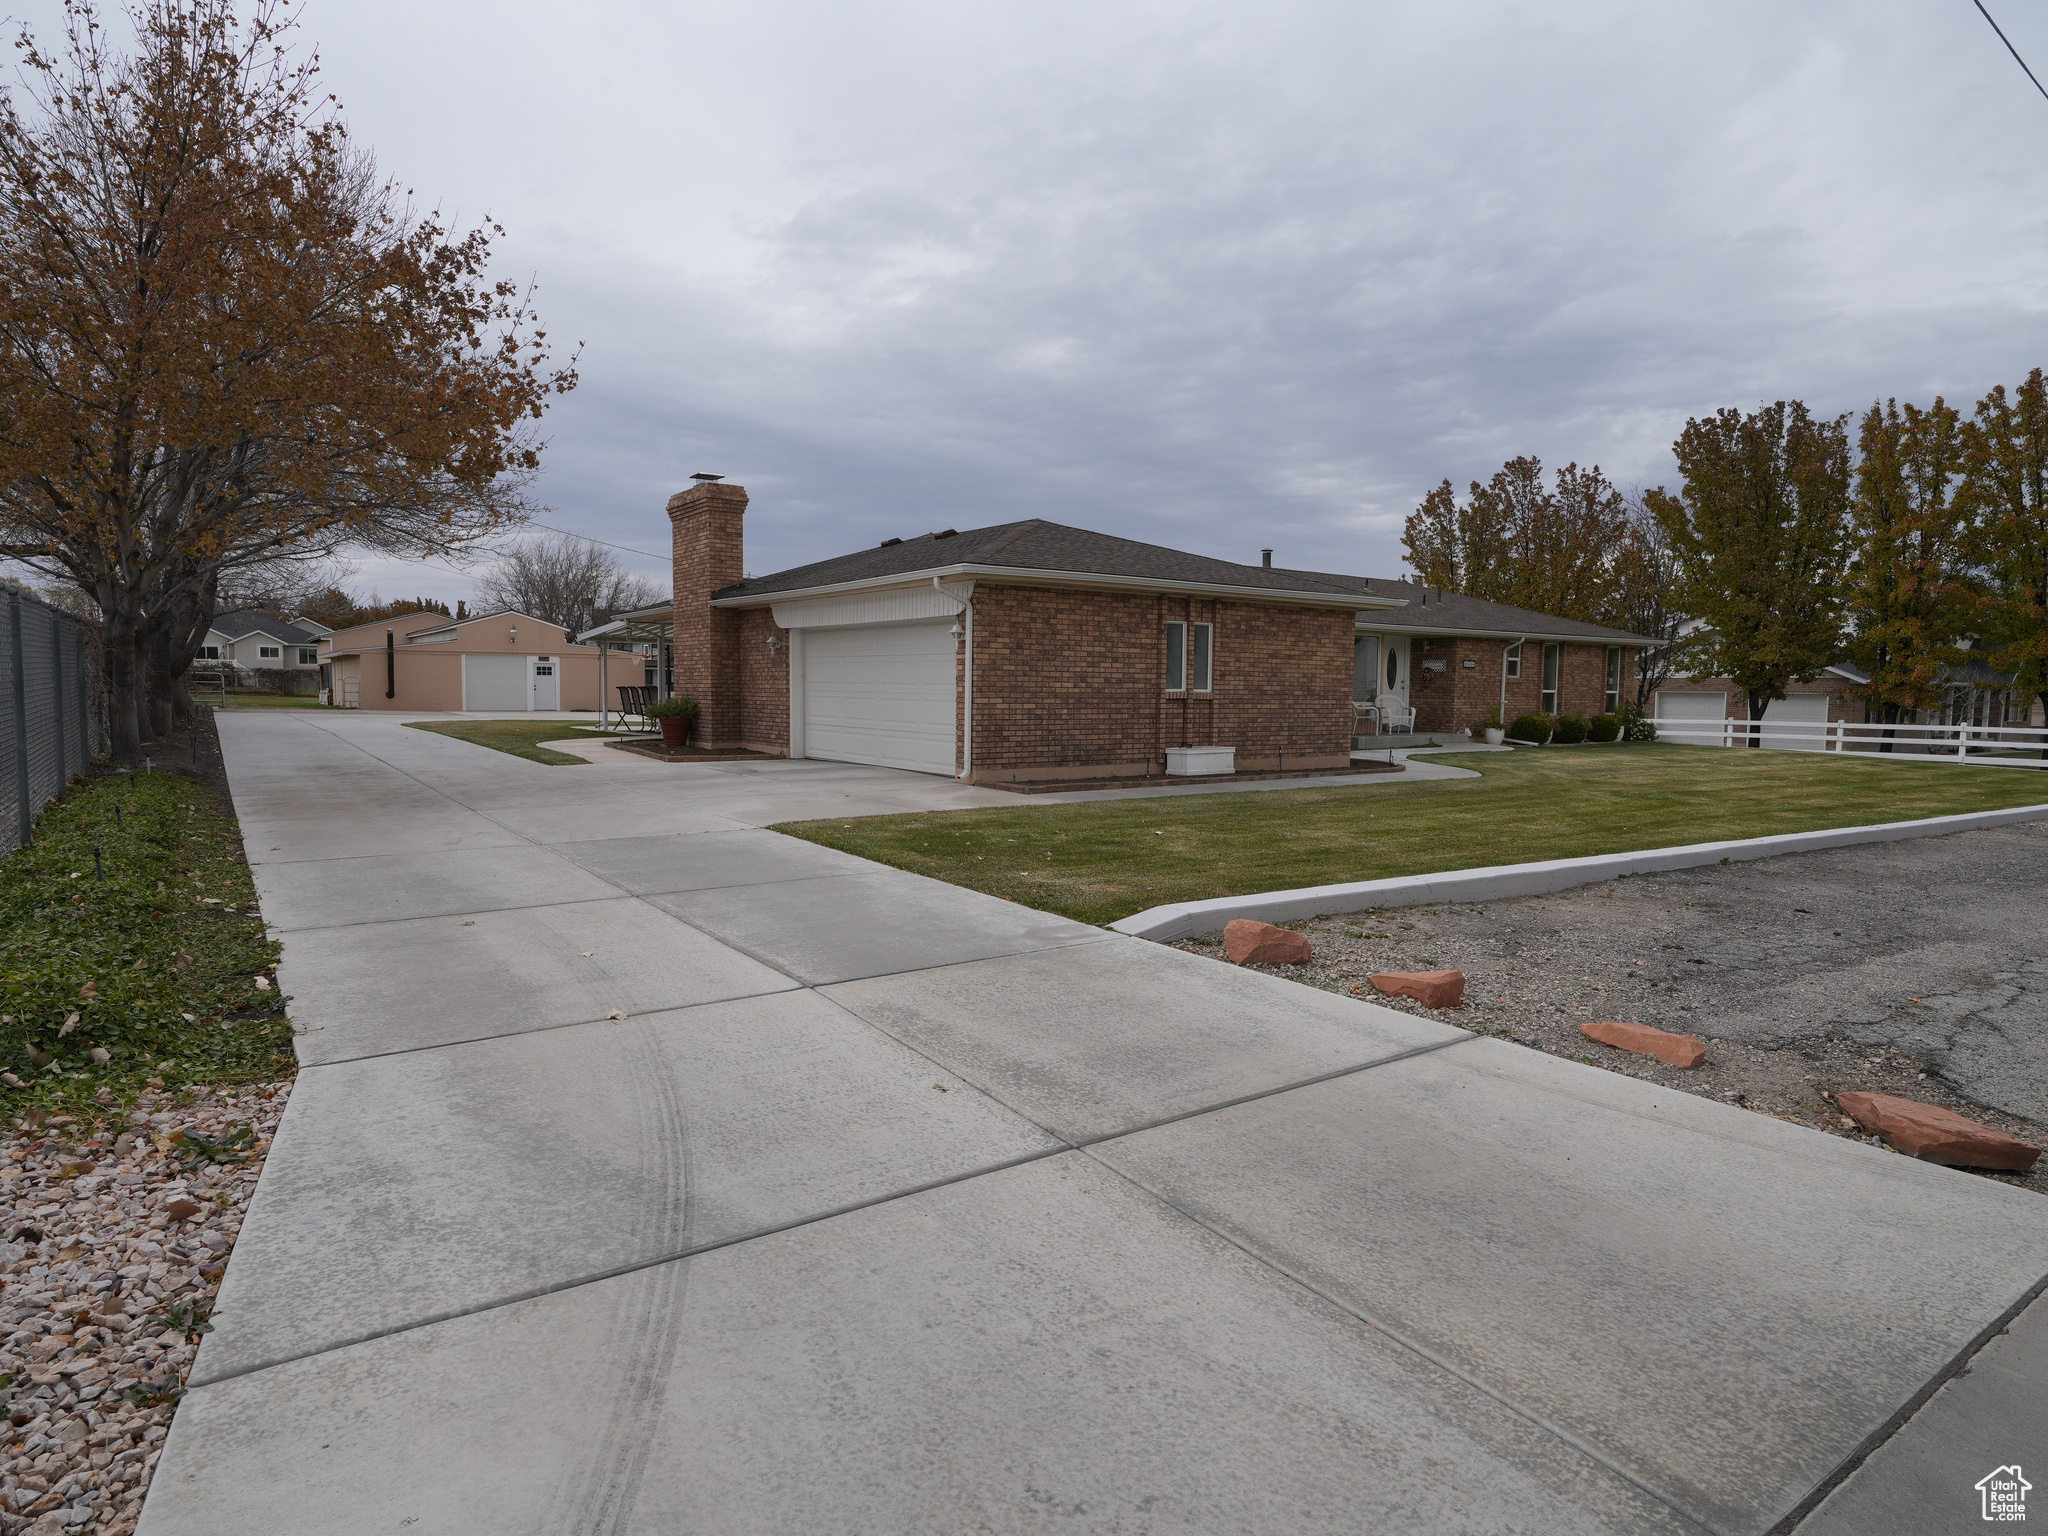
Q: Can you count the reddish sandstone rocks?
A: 4